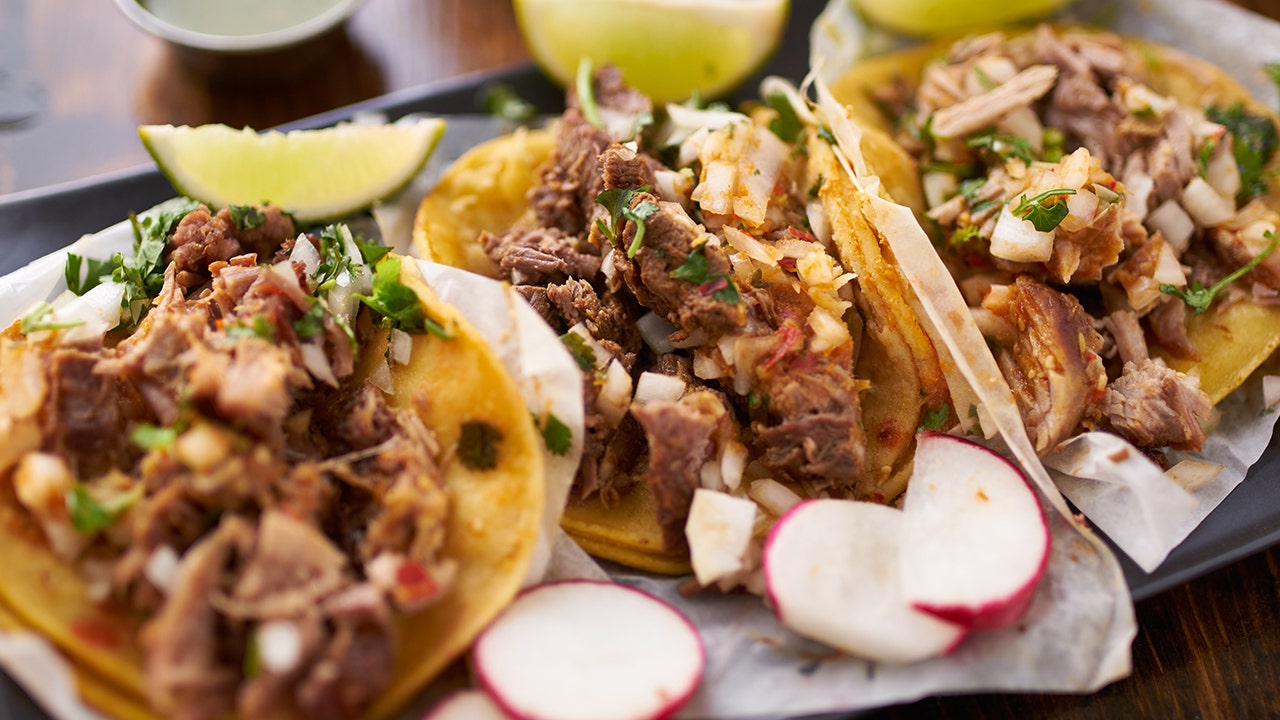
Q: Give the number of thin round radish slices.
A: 4